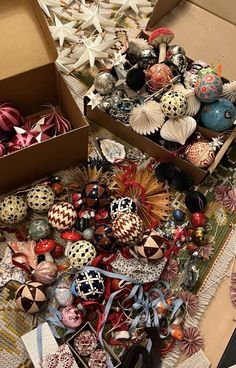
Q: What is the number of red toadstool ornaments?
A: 3